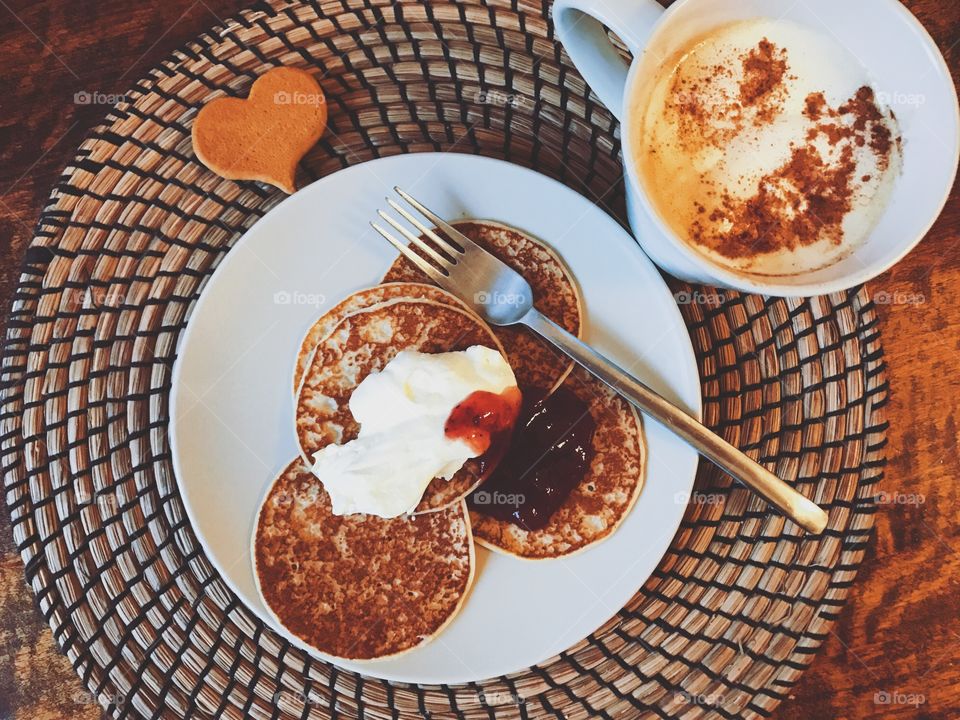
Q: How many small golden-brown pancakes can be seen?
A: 5